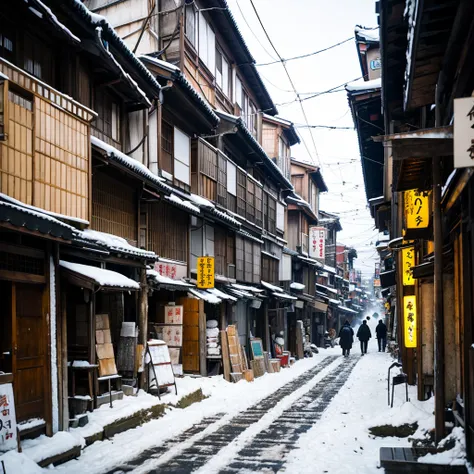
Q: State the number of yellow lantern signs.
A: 4